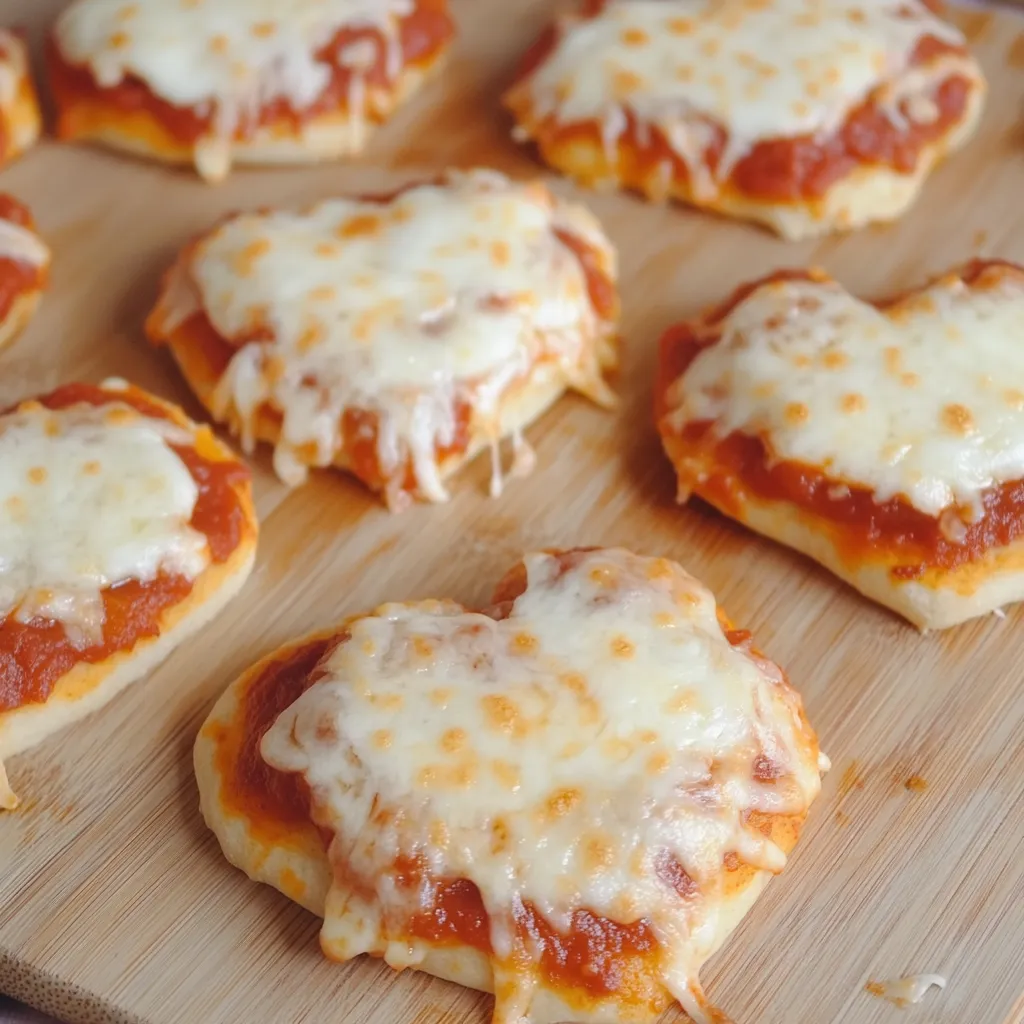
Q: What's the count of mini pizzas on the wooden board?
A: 8